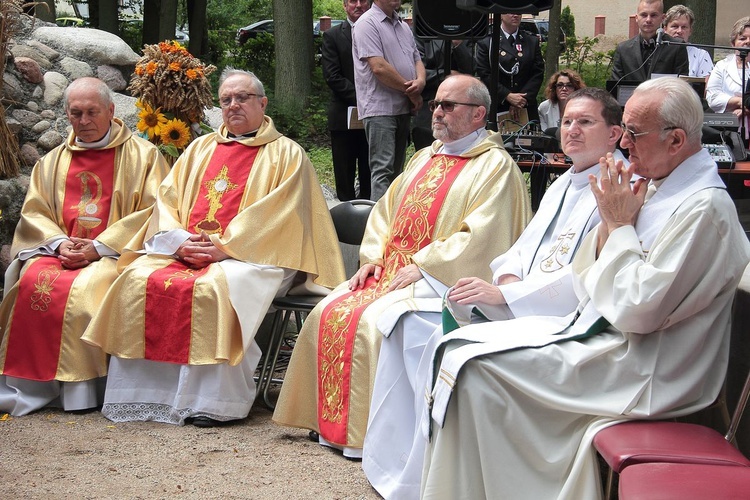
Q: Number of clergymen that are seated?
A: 5